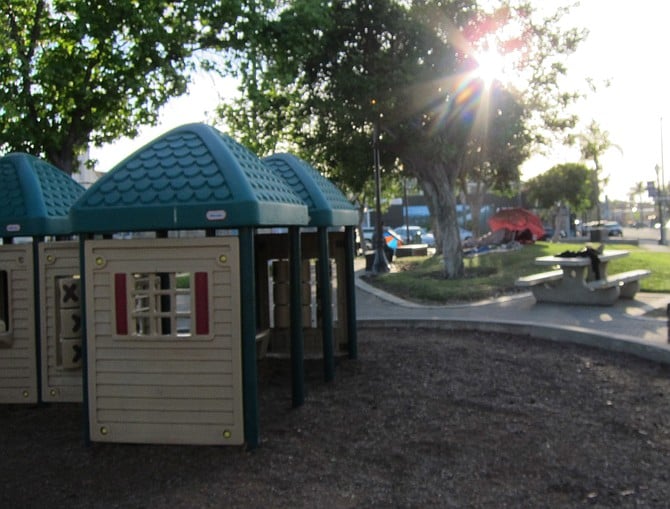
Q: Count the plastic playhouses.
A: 3